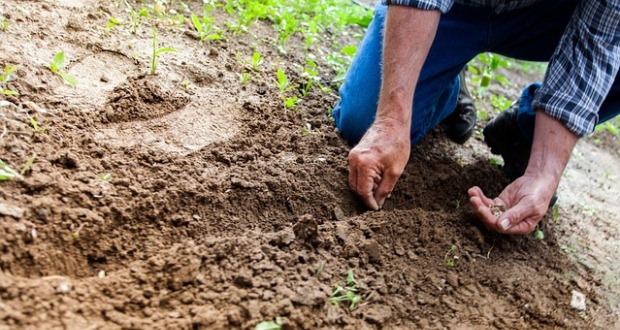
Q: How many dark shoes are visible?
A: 2